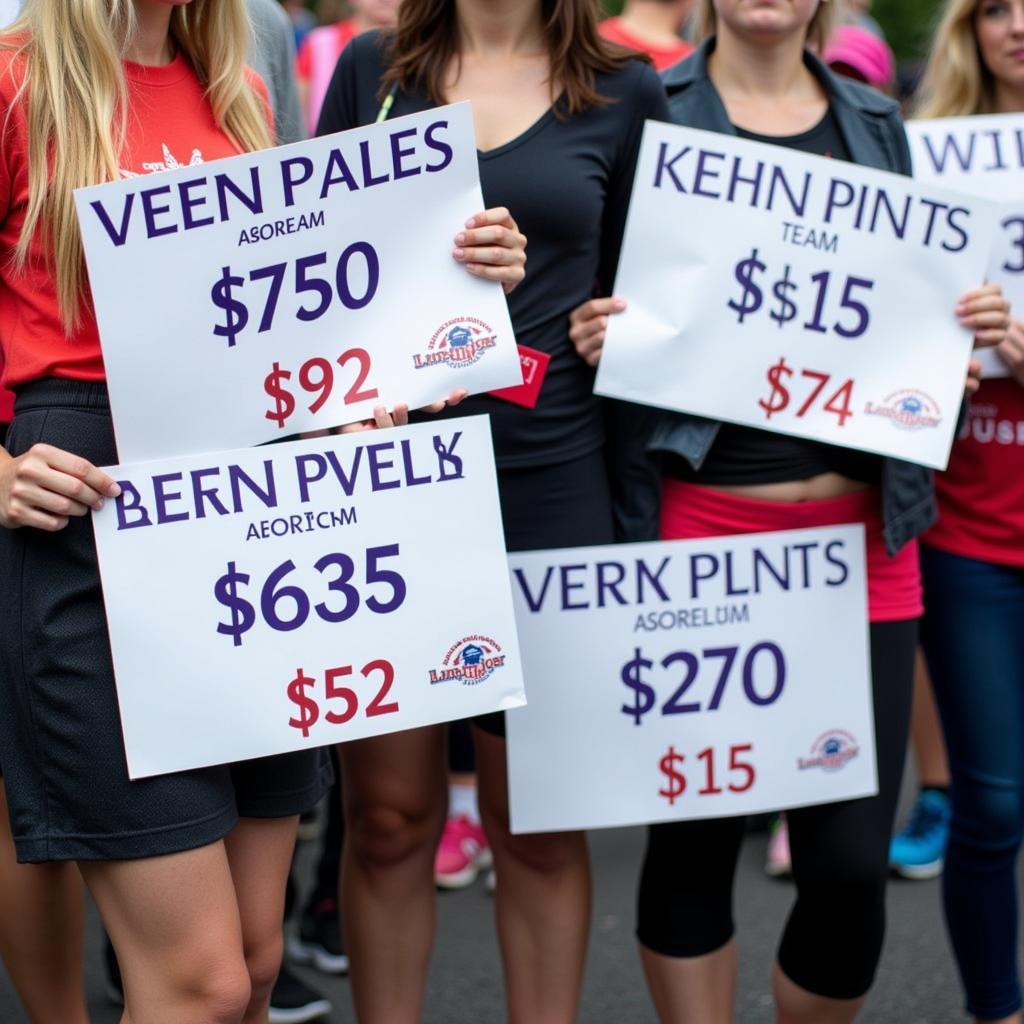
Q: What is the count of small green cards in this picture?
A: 0